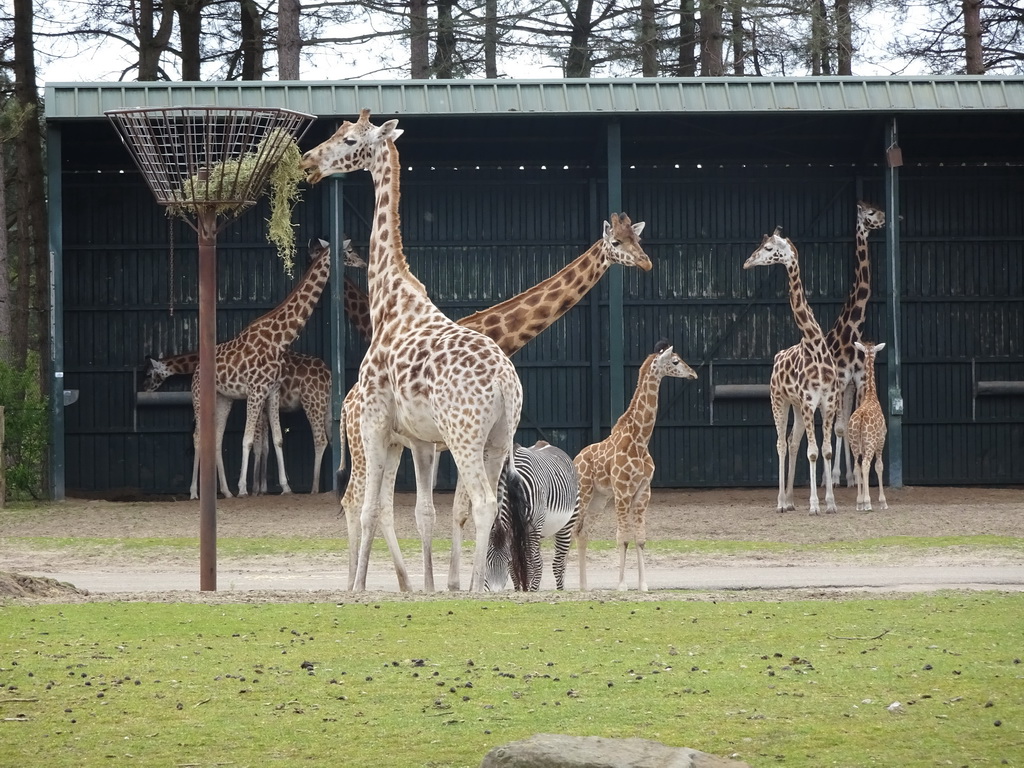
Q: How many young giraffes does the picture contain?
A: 2